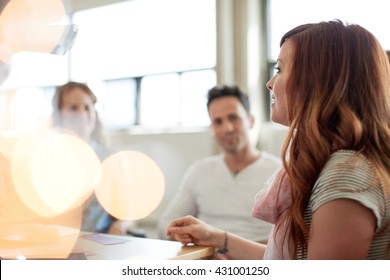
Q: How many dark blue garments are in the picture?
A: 1